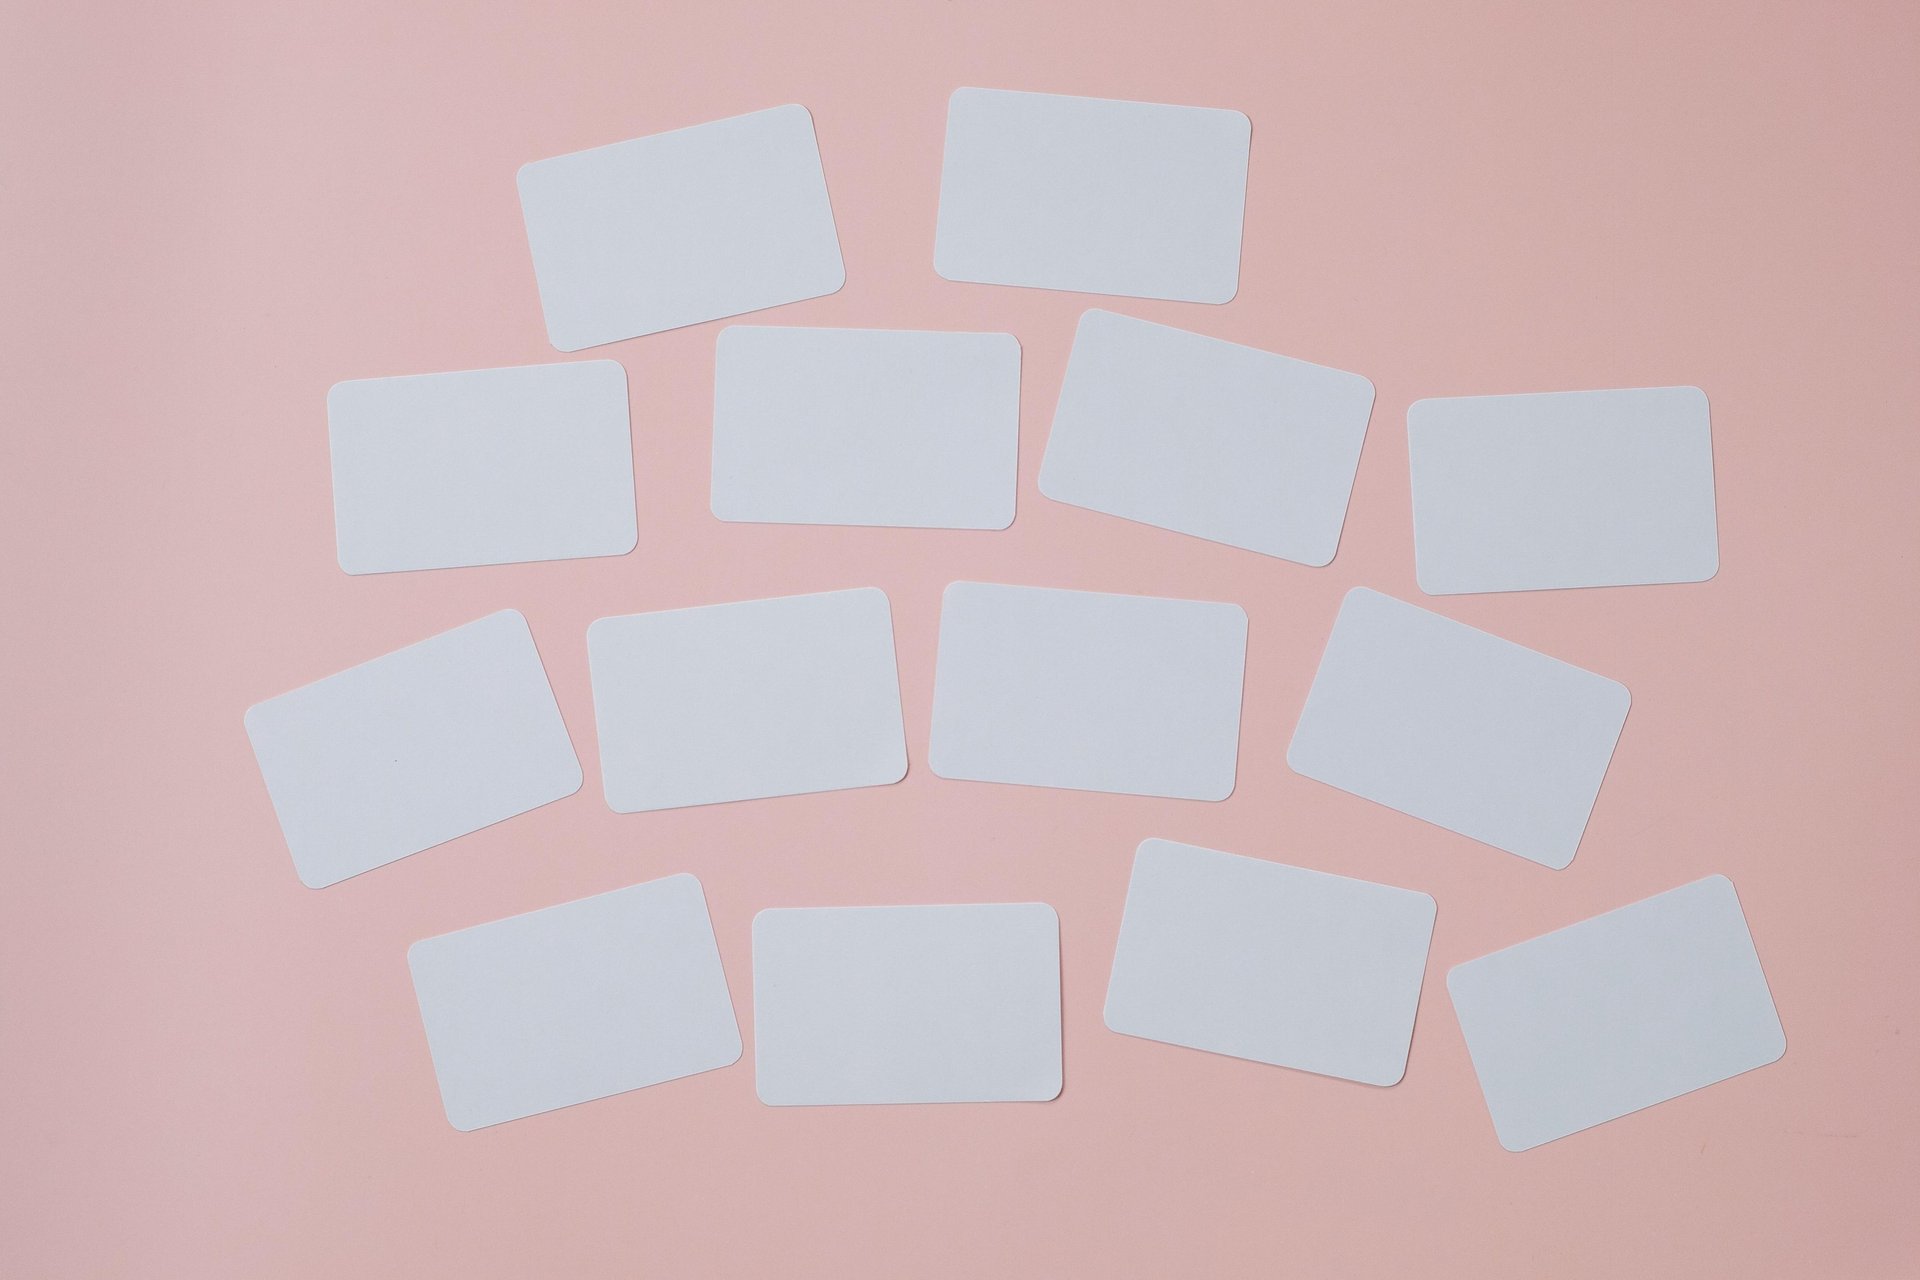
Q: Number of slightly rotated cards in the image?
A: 14